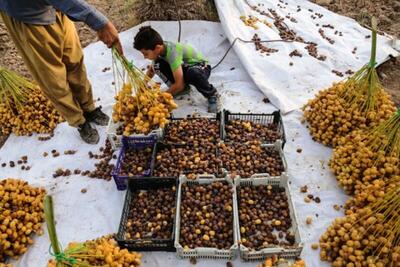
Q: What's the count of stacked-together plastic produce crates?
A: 9